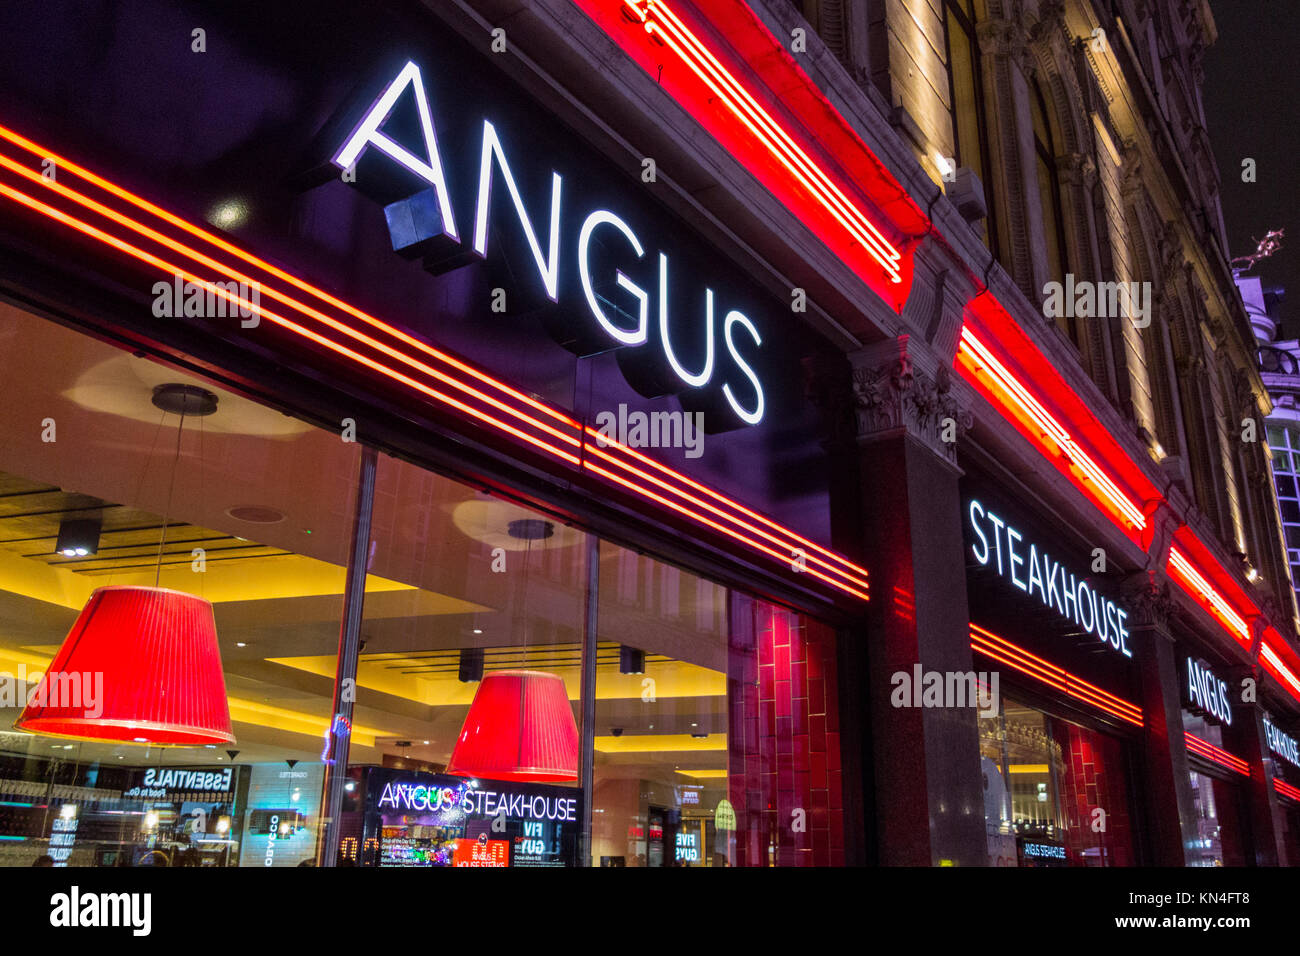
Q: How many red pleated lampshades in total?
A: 2